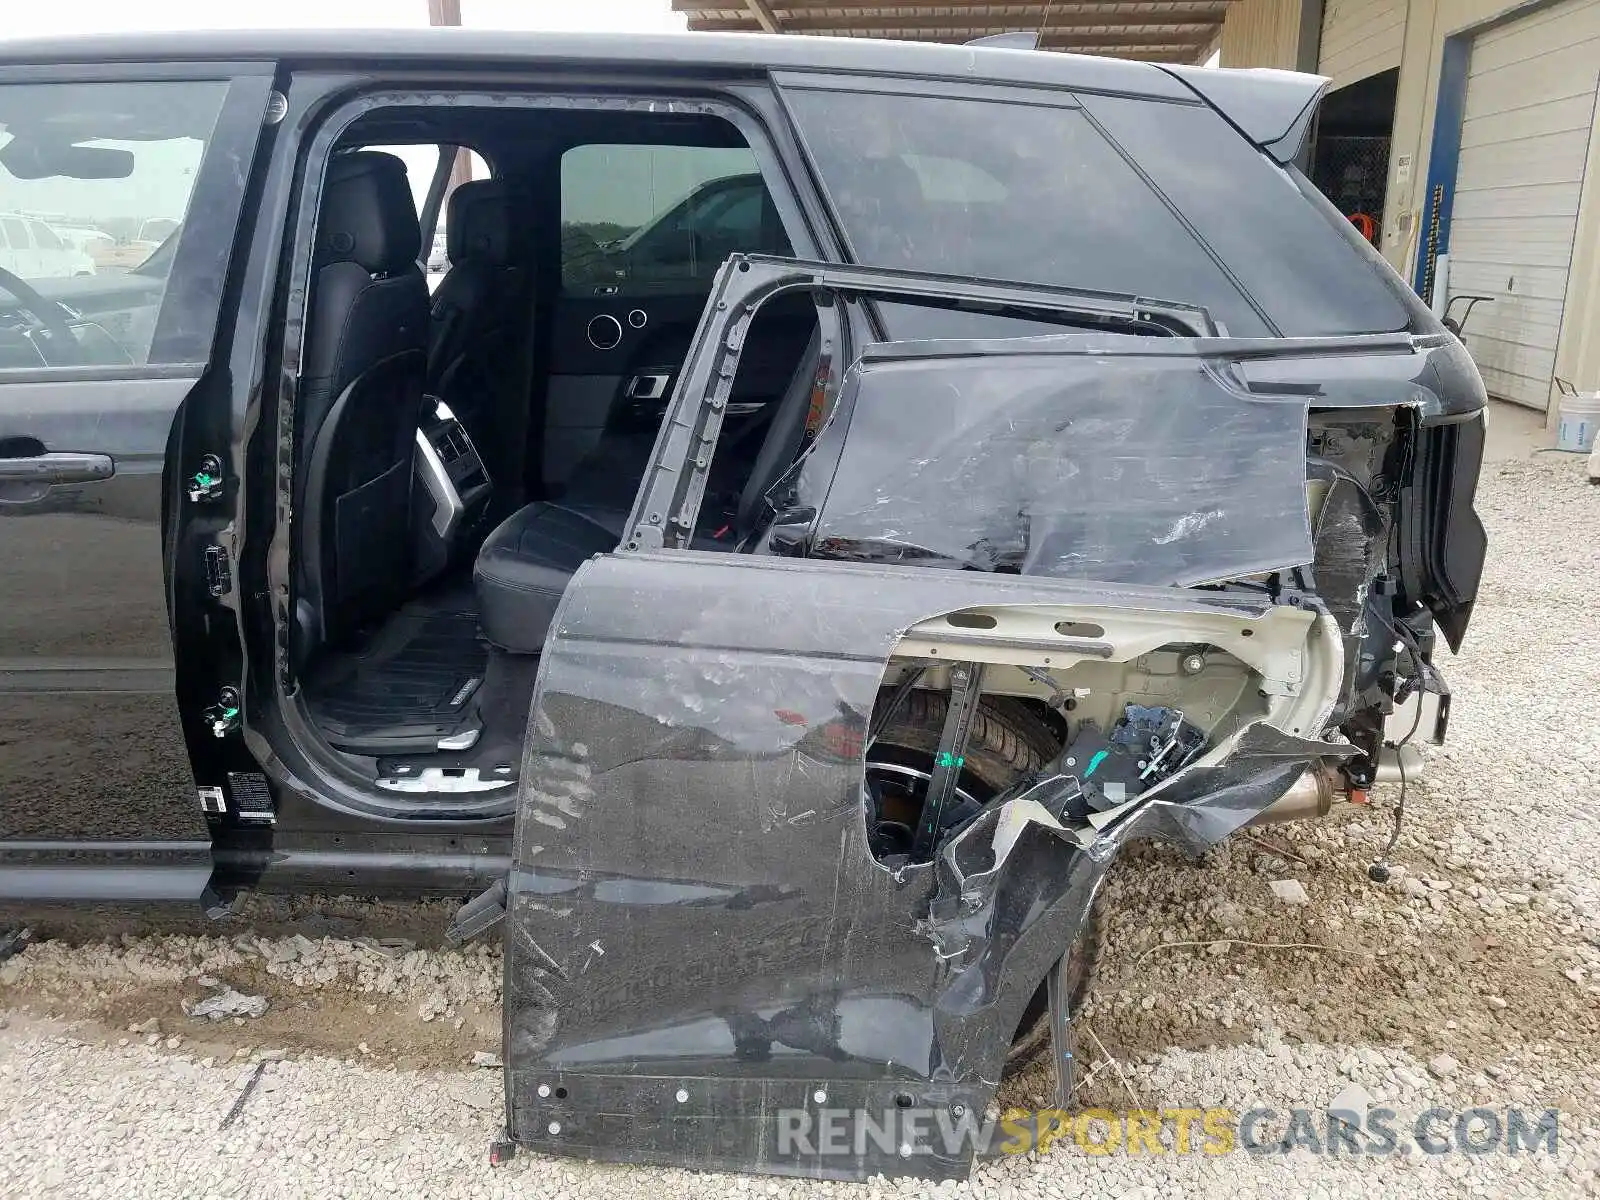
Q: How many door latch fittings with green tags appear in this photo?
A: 2